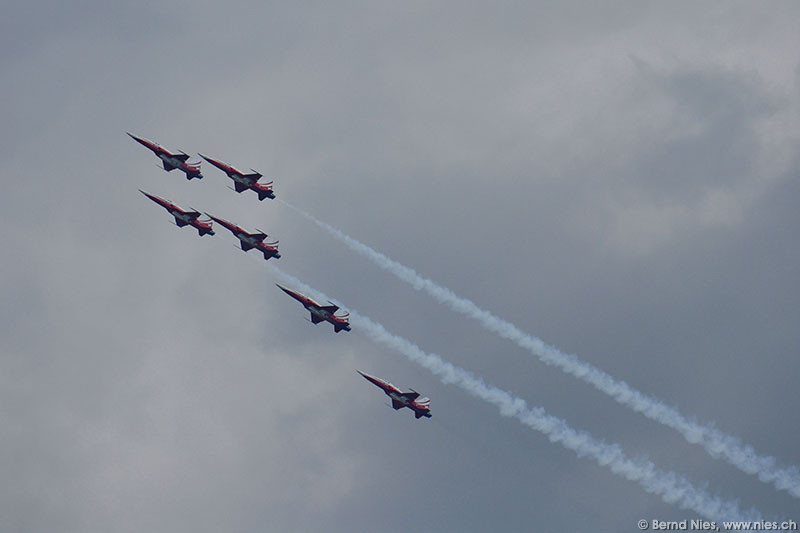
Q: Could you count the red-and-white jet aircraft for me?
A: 6